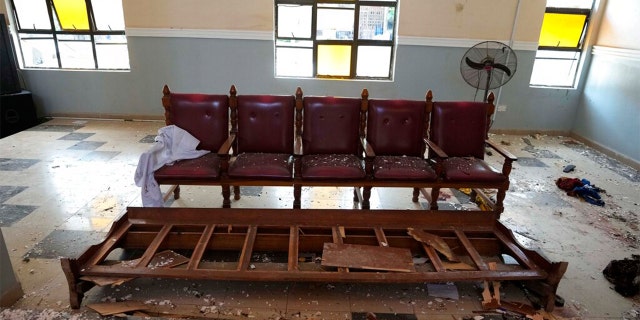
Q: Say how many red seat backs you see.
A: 5